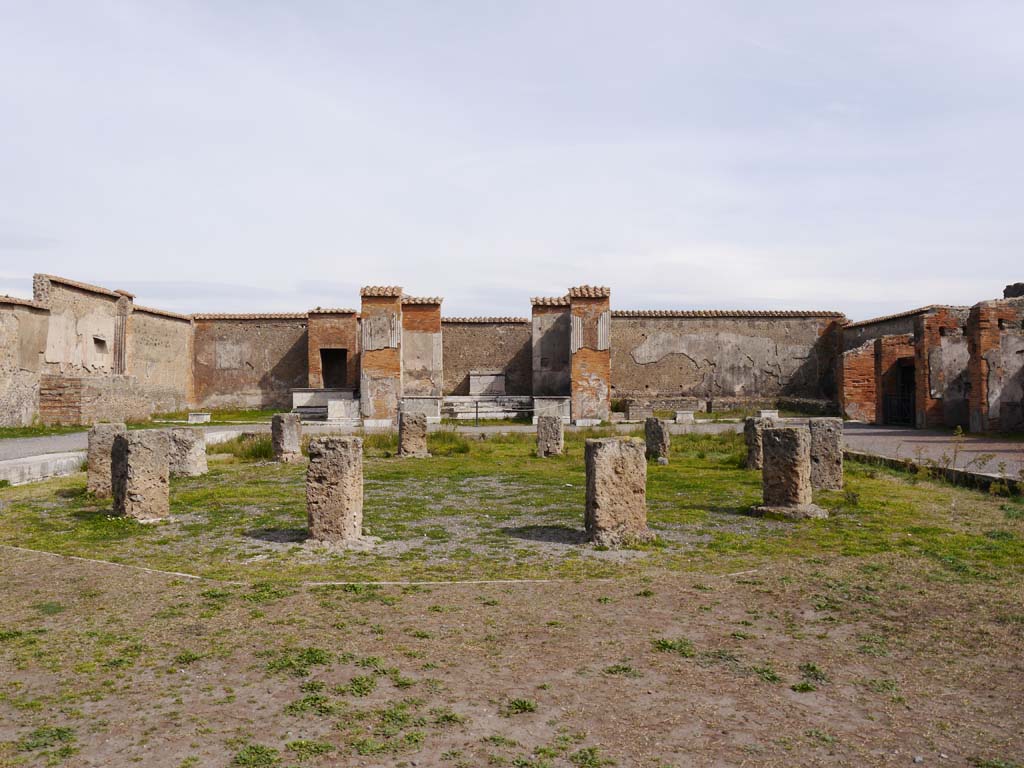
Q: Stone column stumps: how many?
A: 12